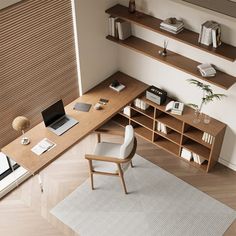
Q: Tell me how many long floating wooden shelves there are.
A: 2